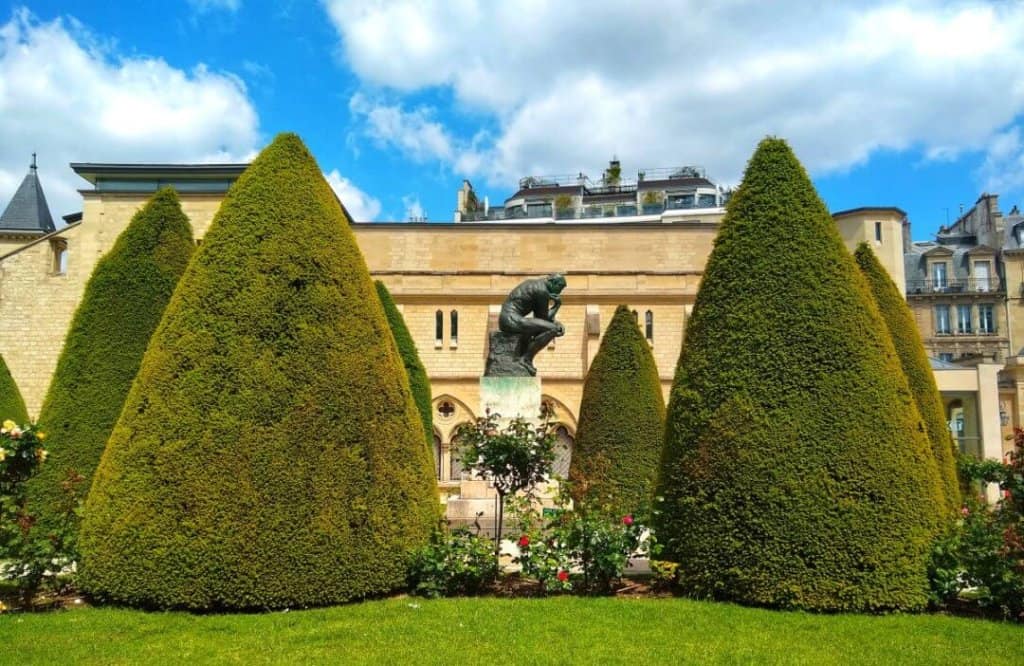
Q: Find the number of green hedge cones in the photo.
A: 7